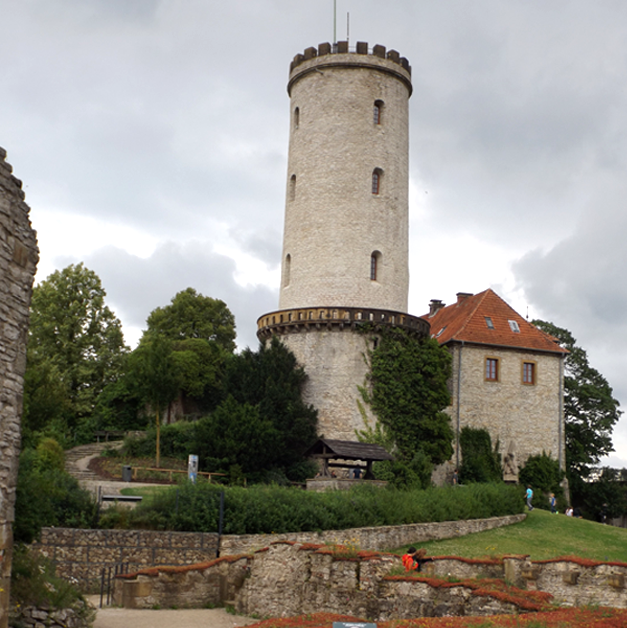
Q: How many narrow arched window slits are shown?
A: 6